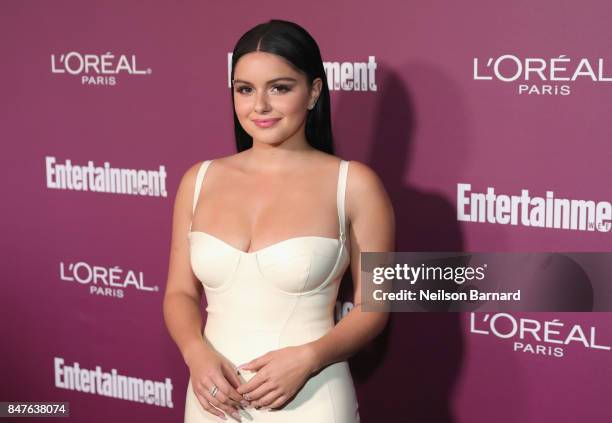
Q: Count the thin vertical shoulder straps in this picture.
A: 2